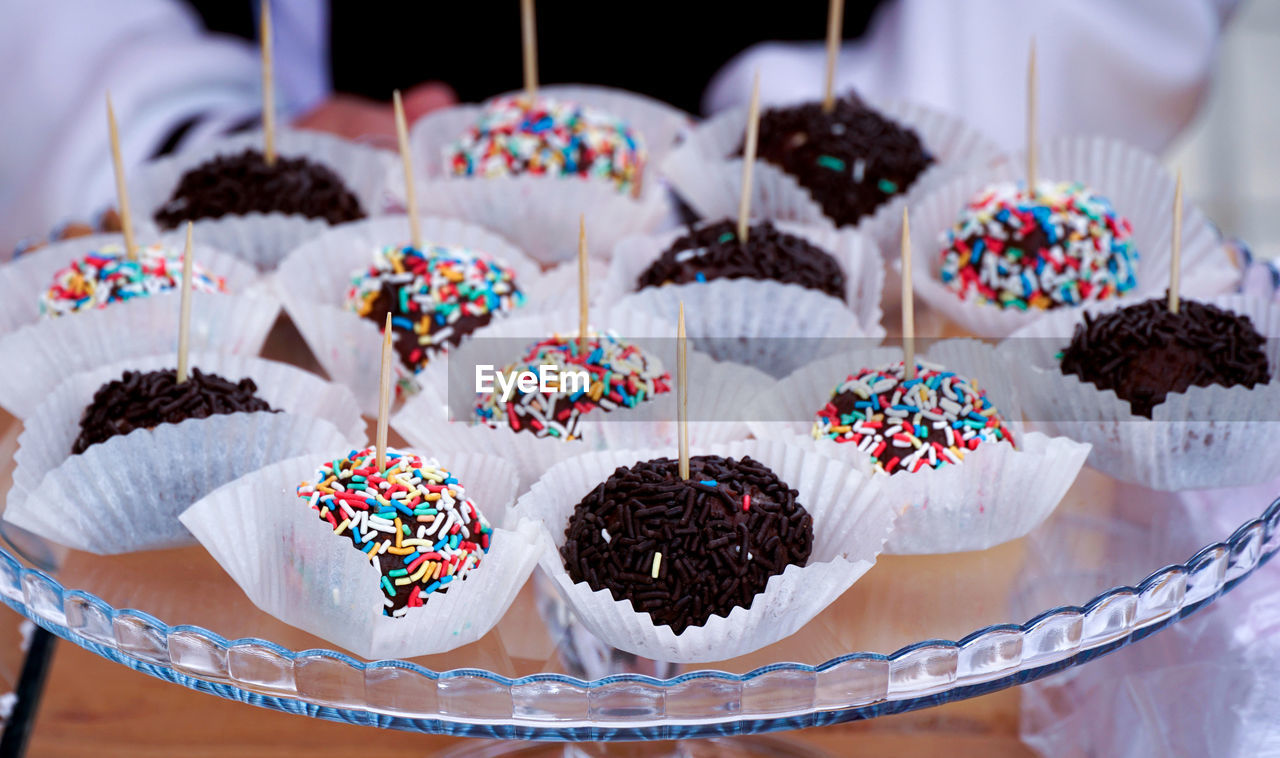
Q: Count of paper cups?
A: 13